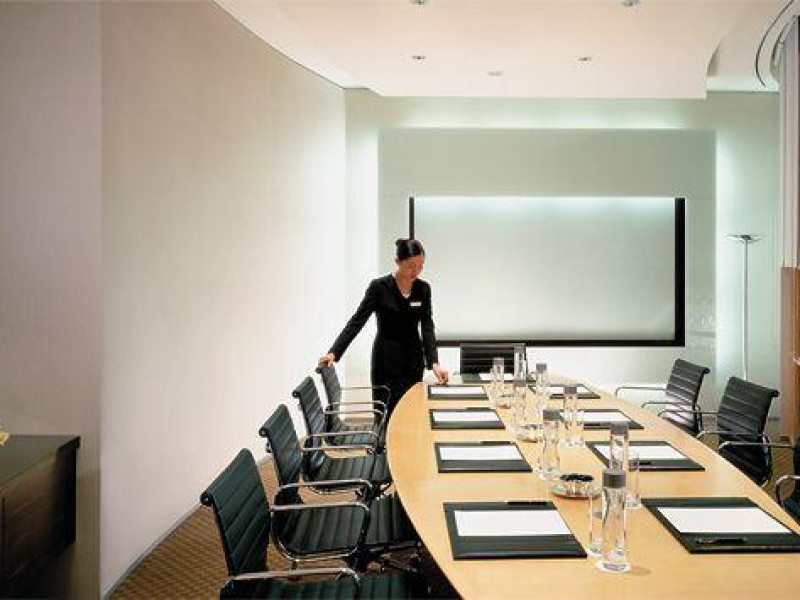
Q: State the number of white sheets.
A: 9